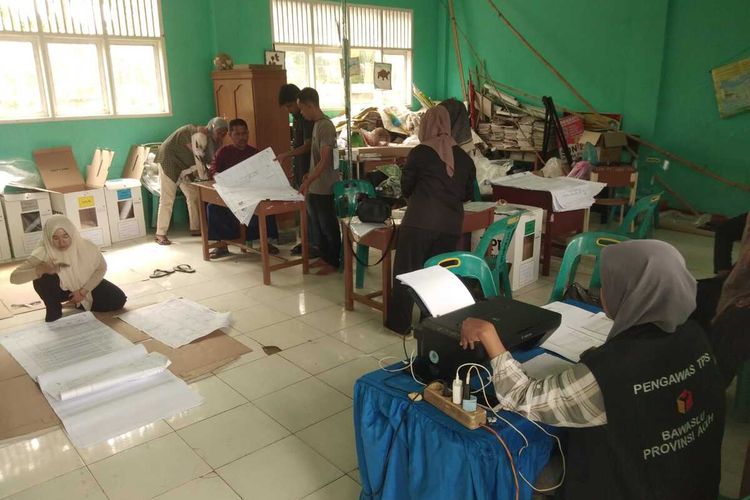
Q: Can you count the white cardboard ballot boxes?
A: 5